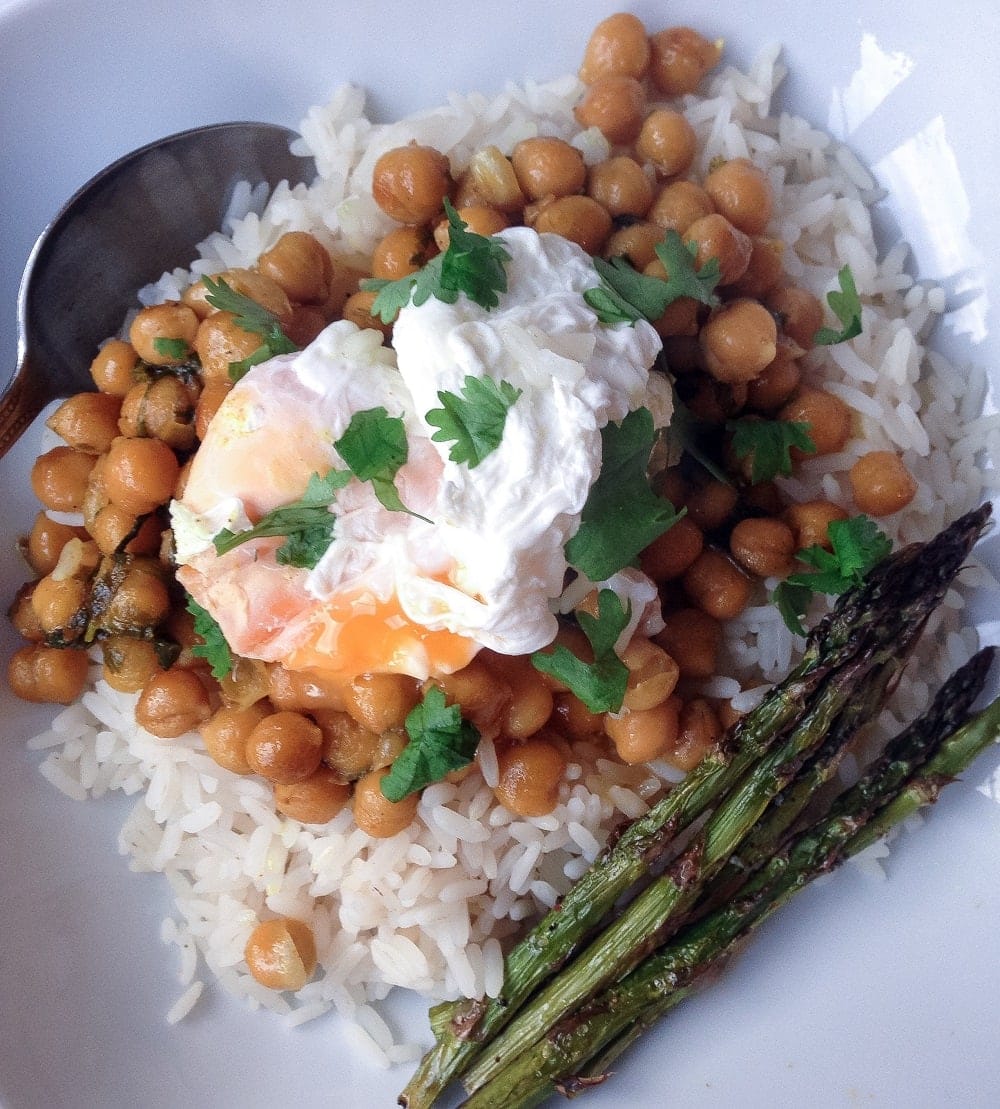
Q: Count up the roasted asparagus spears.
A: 5